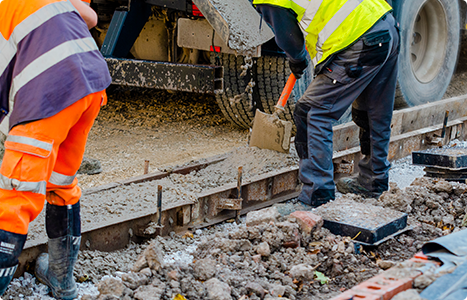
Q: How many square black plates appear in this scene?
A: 2